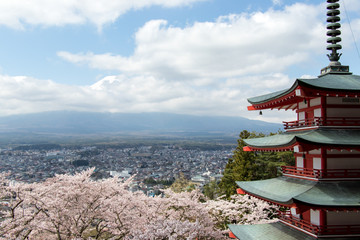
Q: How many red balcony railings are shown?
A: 3